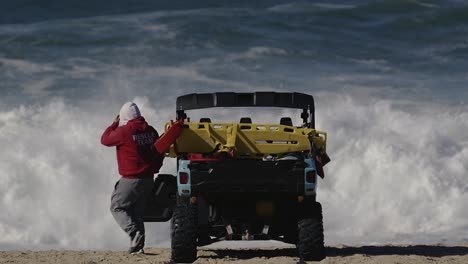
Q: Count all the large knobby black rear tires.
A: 2